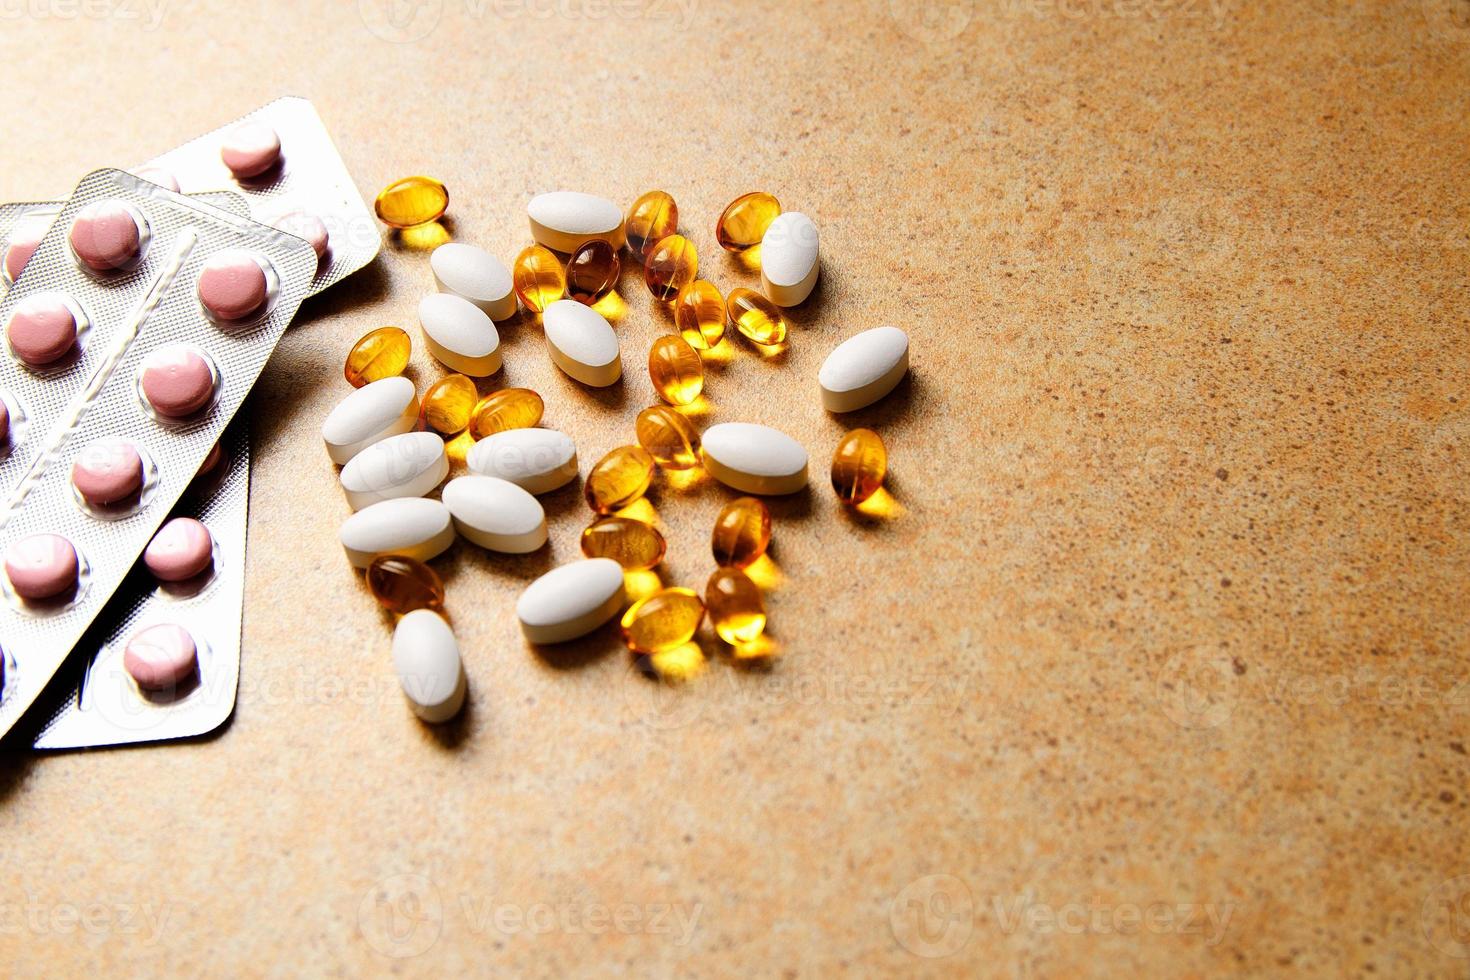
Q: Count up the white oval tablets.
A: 14